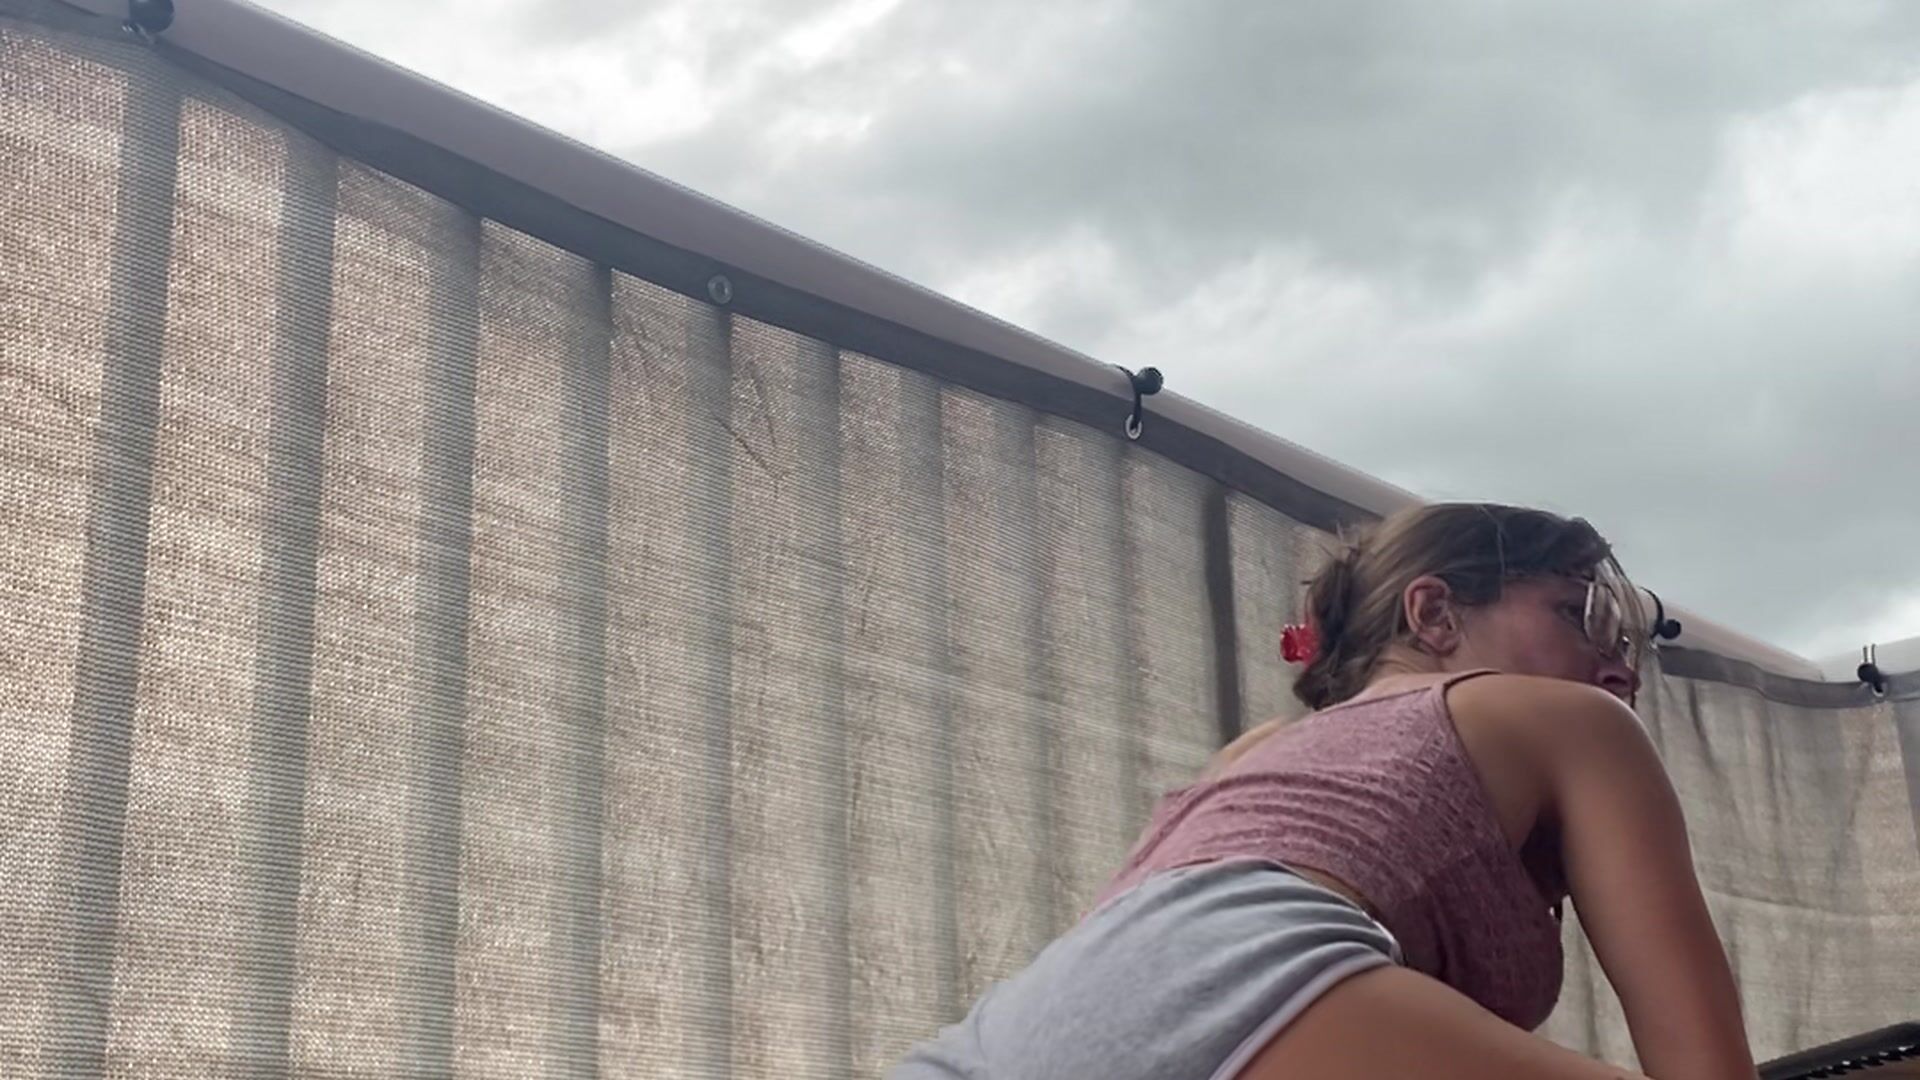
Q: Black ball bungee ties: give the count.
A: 4